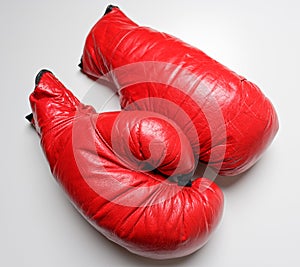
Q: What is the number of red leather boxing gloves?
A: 2